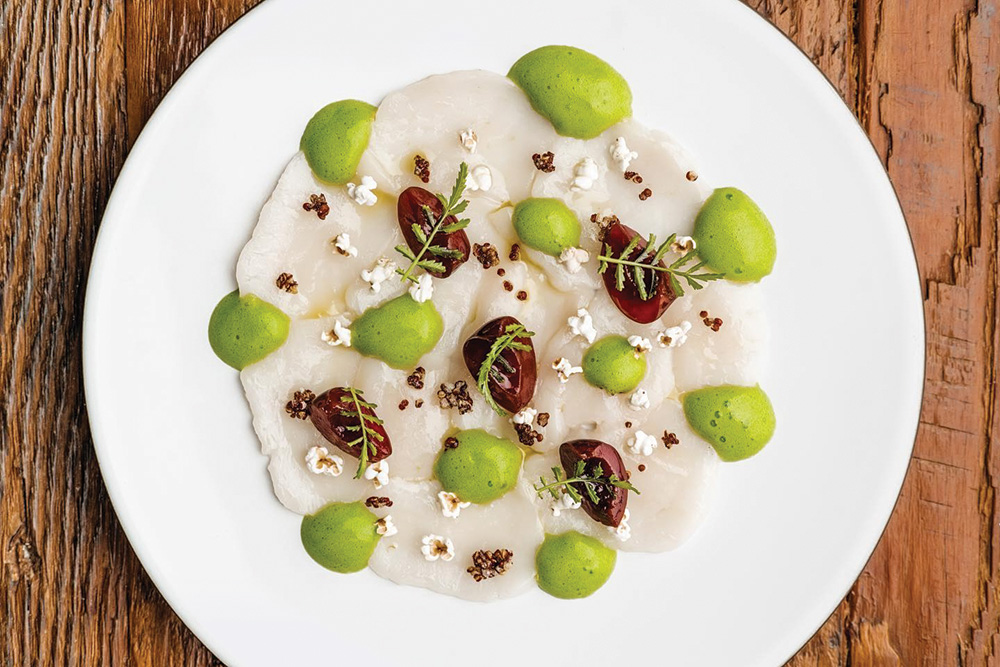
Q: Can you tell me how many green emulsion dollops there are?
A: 11